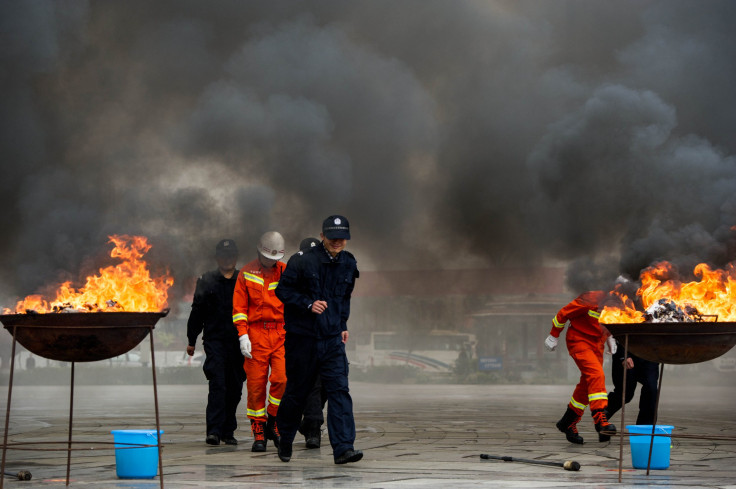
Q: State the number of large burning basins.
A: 2